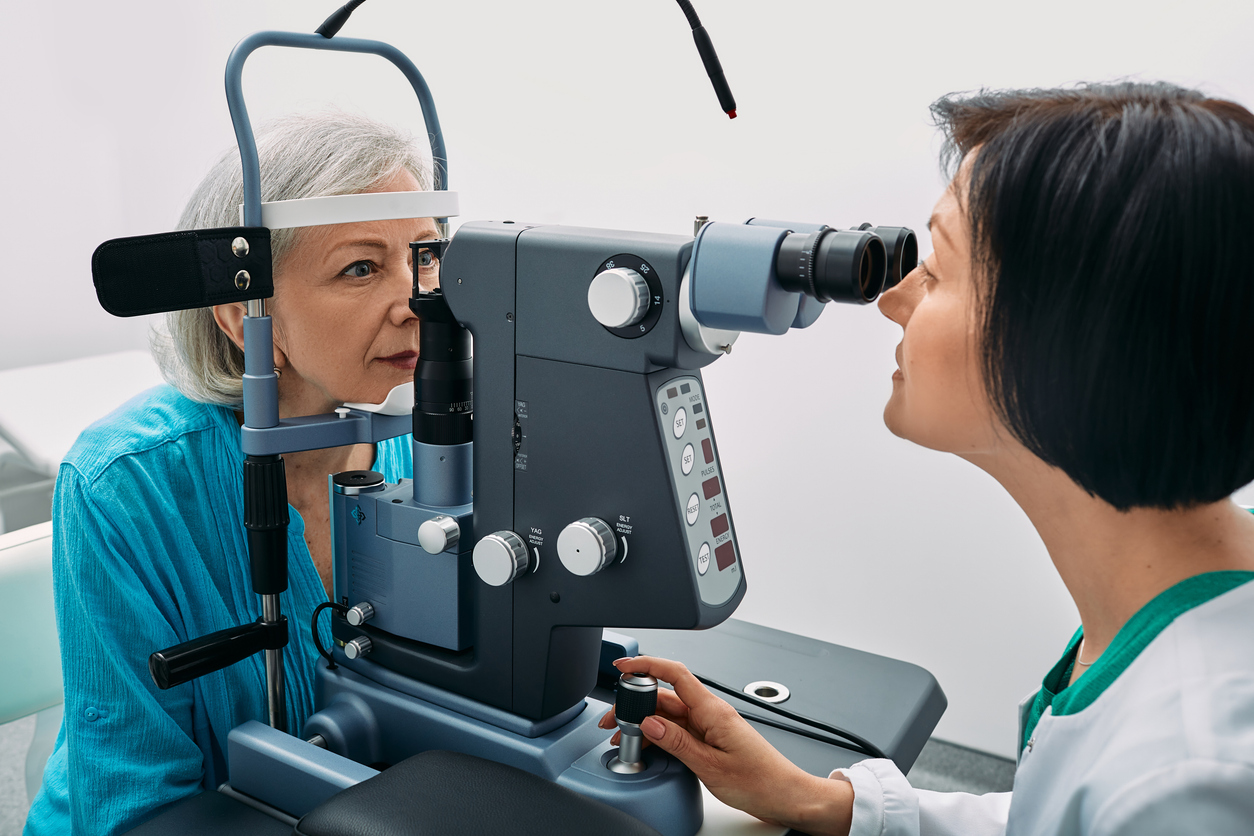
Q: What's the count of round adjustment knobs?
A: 6